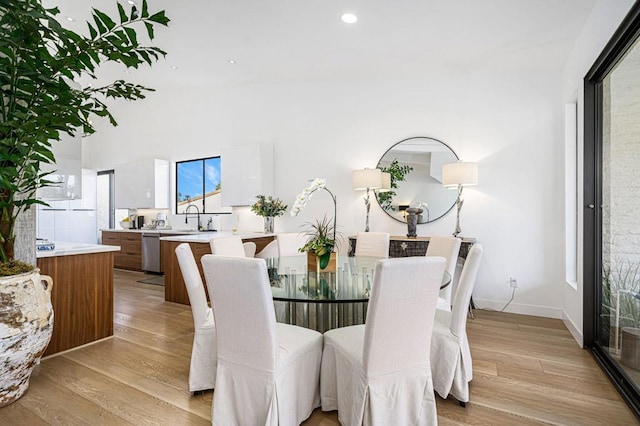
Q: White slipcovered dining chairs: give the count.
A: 8